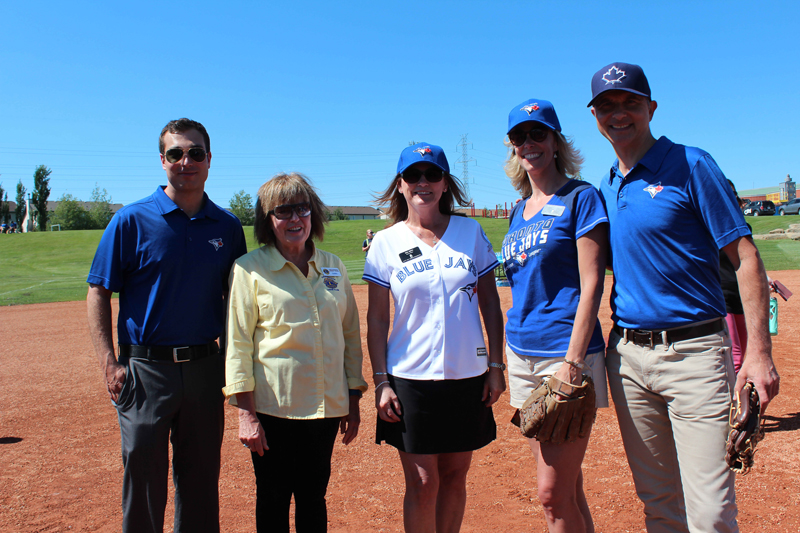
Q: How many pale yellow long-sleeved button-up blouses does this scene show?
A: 1